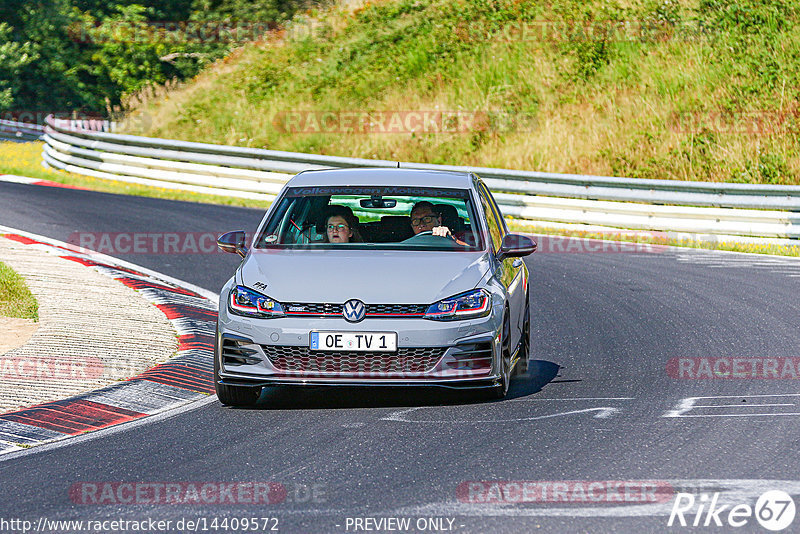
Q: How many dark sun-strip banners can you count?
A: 1